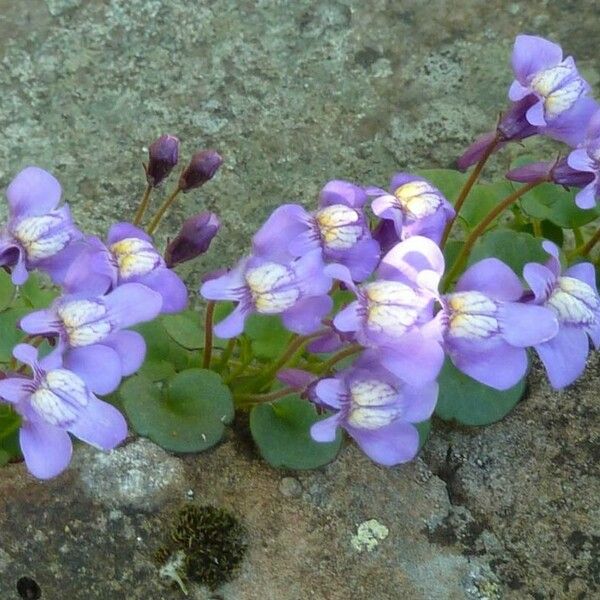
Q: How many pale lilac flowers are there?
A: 13